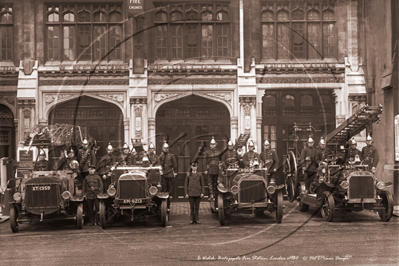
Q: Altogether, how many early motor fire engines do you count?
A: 4